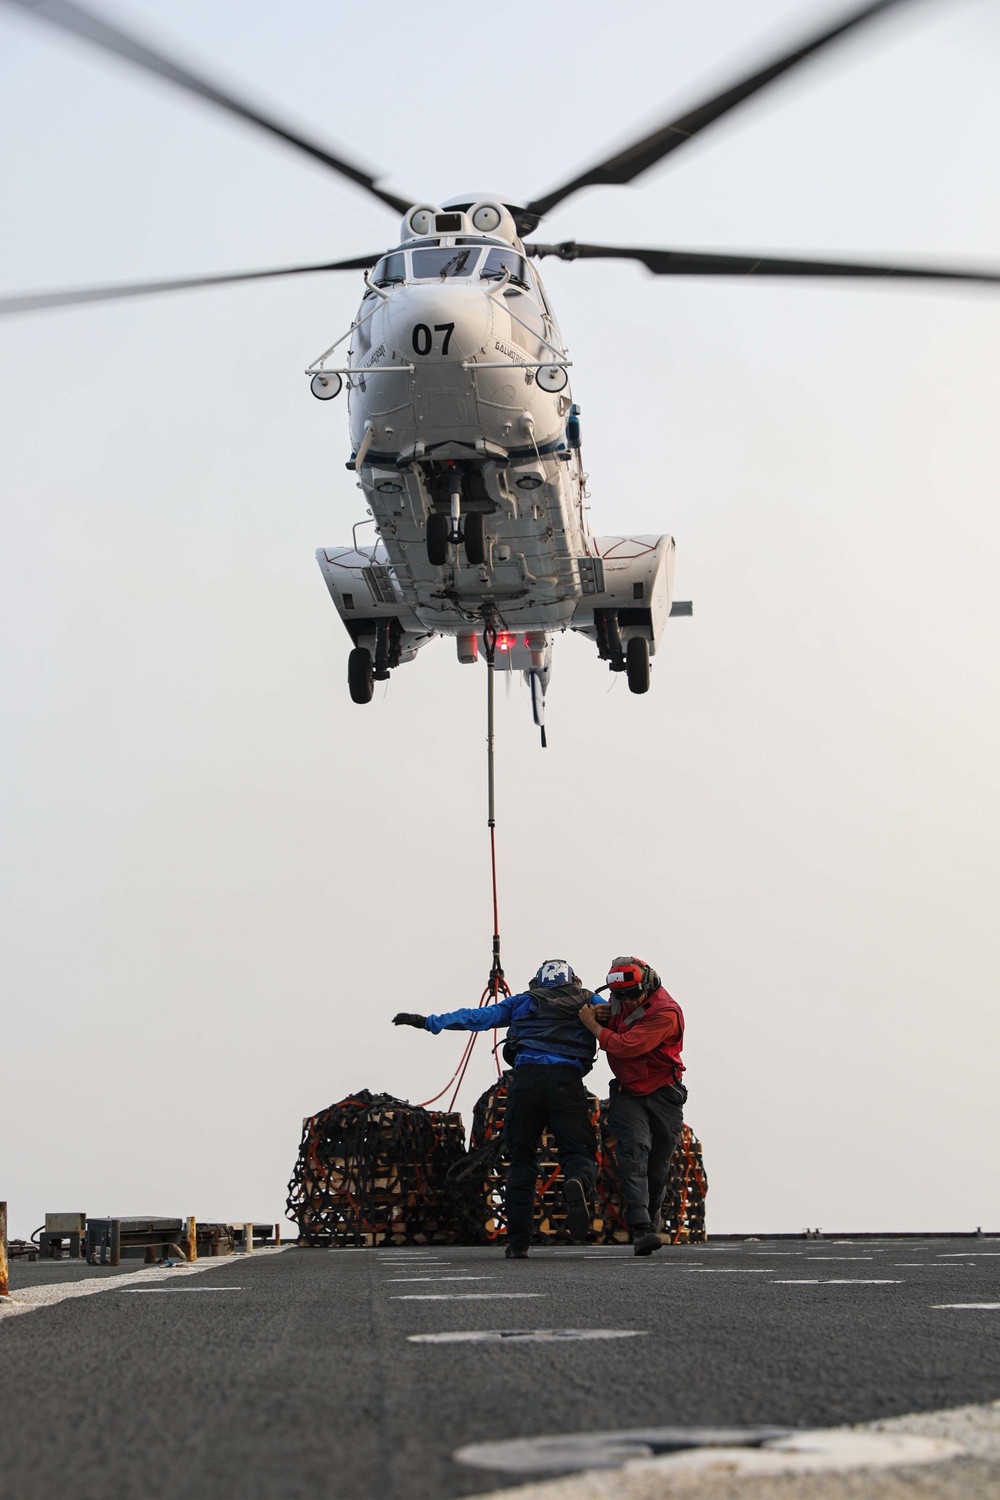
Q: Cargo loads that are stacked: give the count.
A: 3